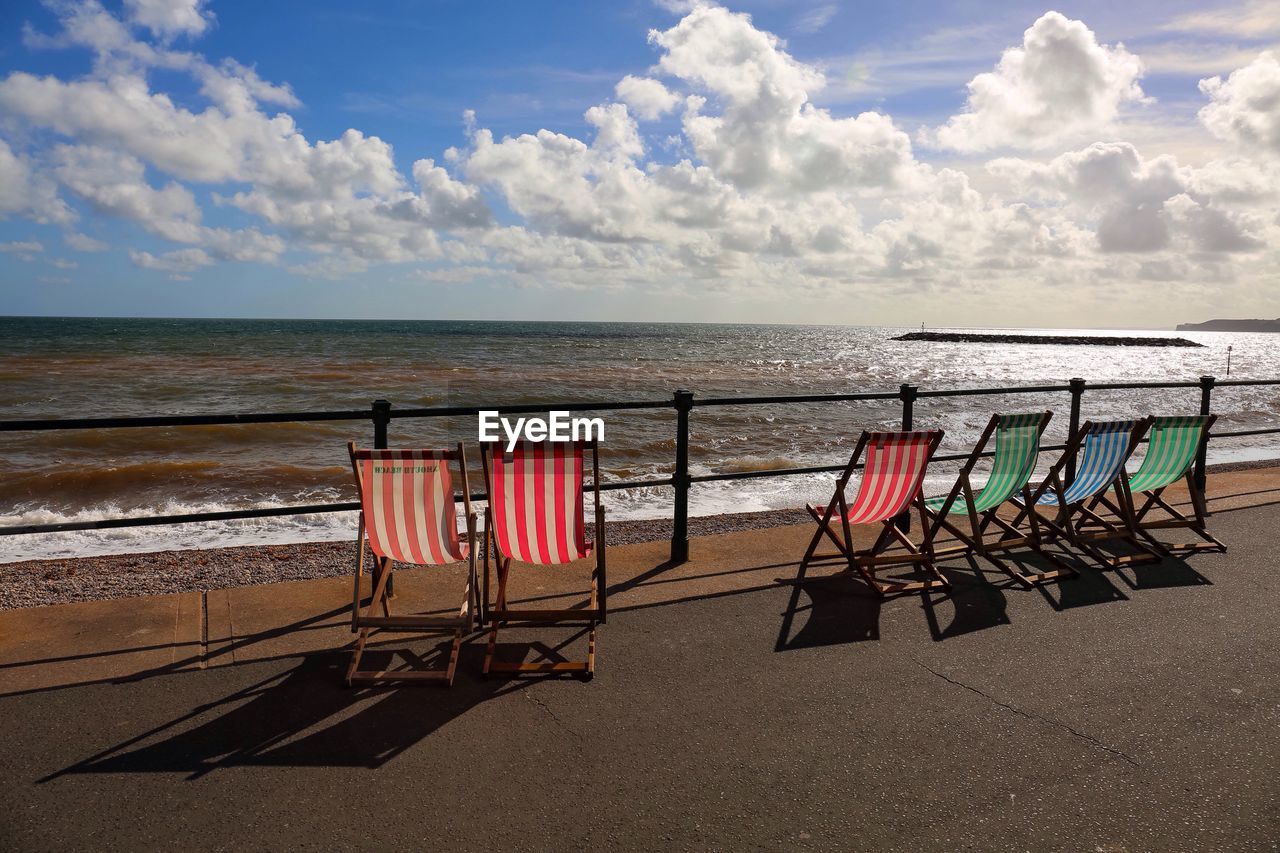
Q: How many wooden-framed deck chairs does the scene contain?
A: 6